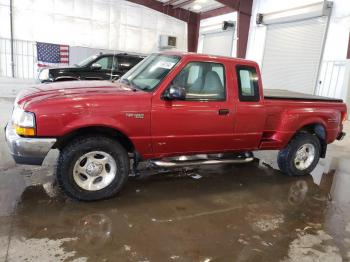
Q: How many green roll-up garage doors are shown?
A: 0